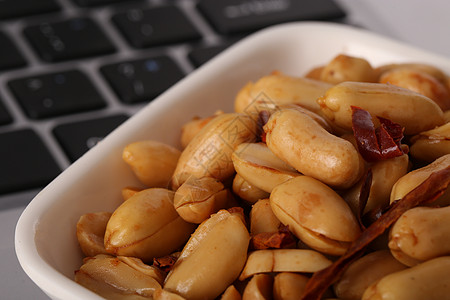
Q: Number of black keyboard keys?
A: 12